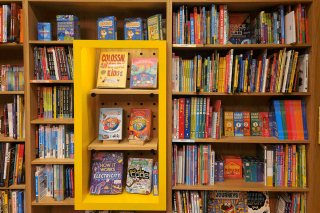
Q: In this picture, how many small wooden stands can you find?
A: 2